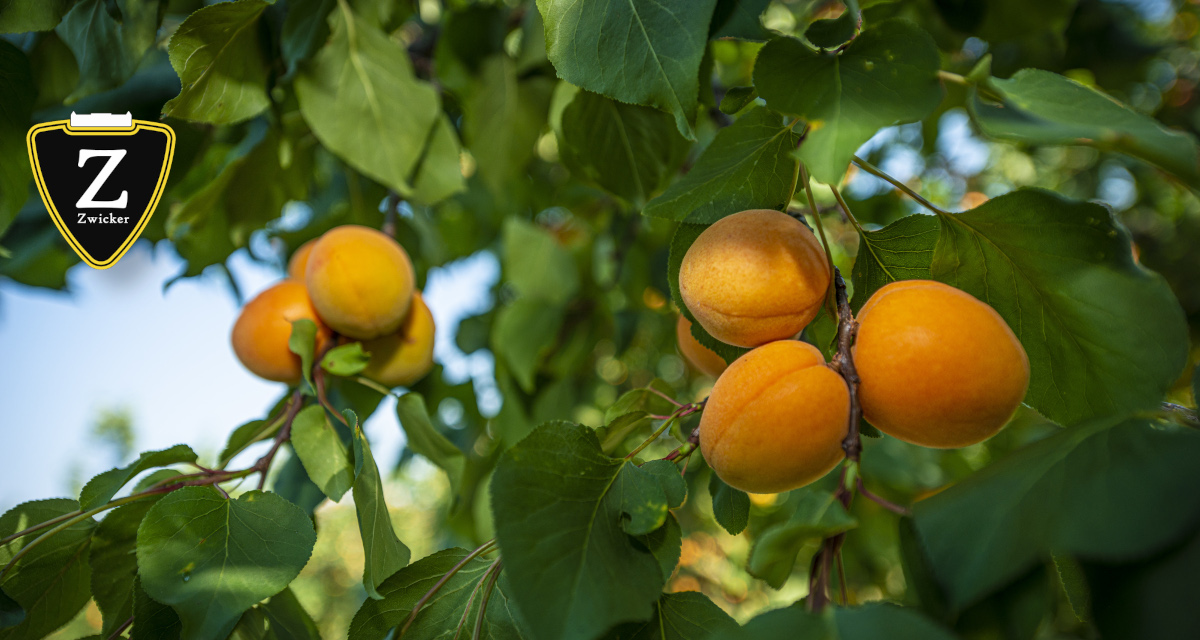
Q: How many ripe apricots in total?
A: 8